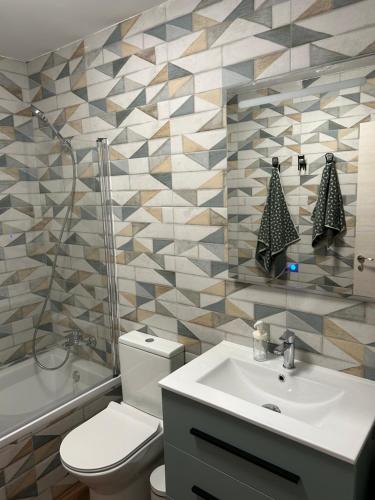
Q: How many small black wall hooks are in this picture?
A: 3